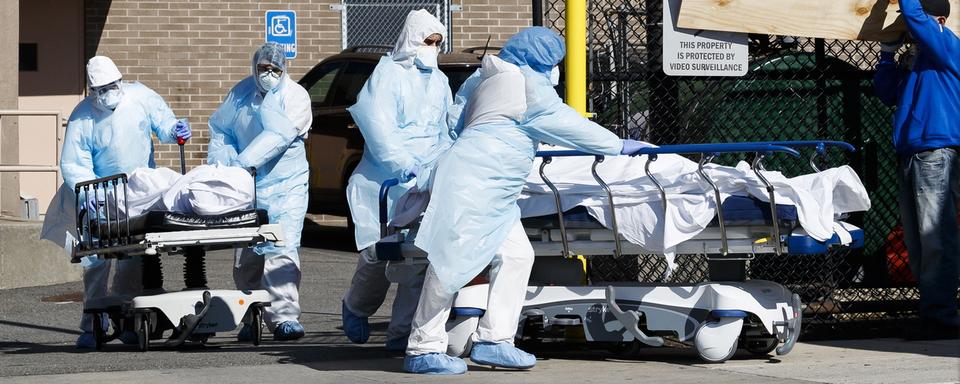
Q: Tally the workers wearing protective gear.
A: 4